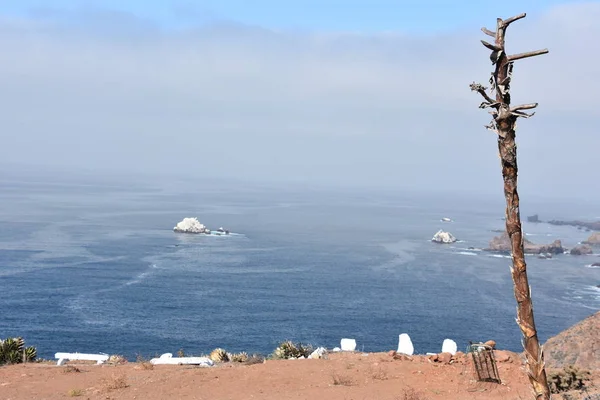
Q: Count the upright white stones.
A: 3